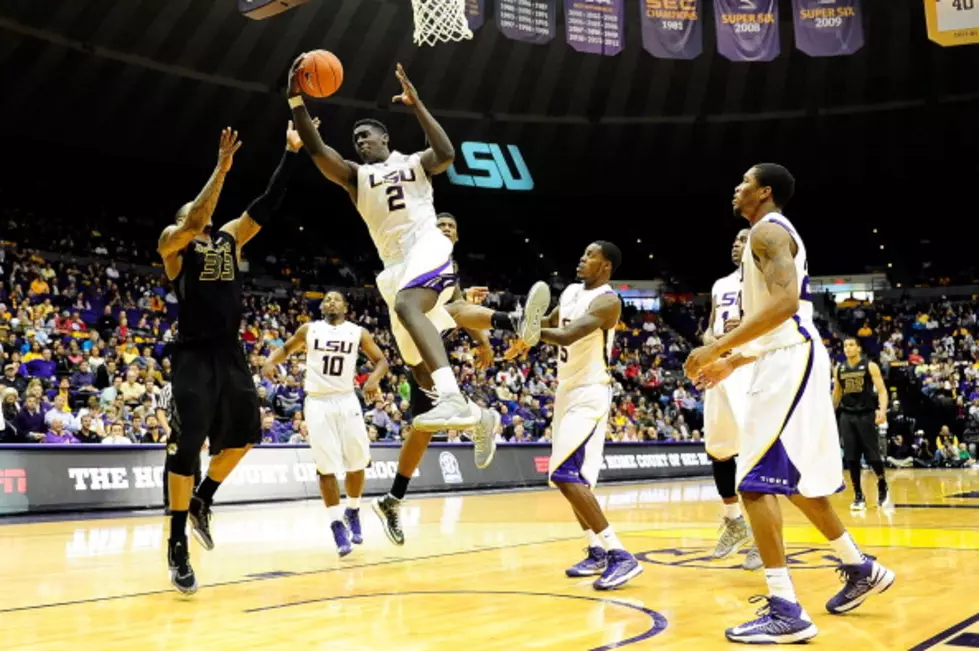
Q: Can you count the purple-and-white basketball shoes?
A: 6